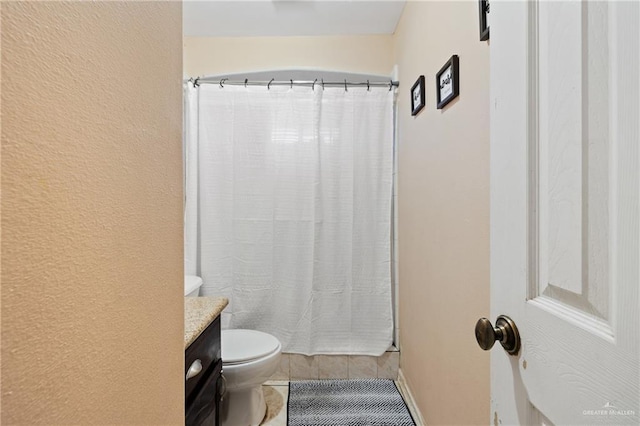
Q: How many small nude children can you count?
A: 0